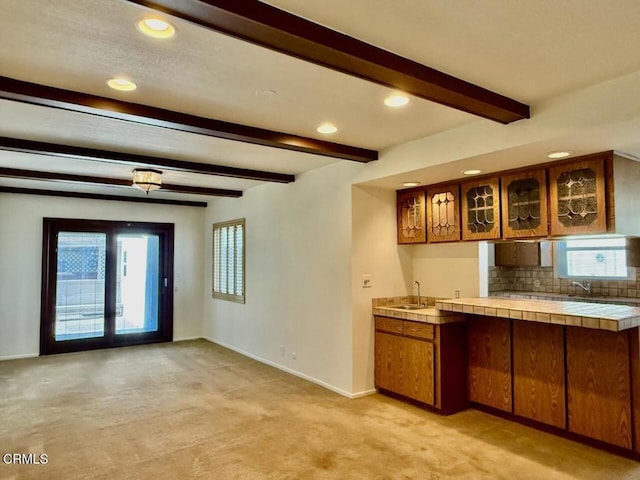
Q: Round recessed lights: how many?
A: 7